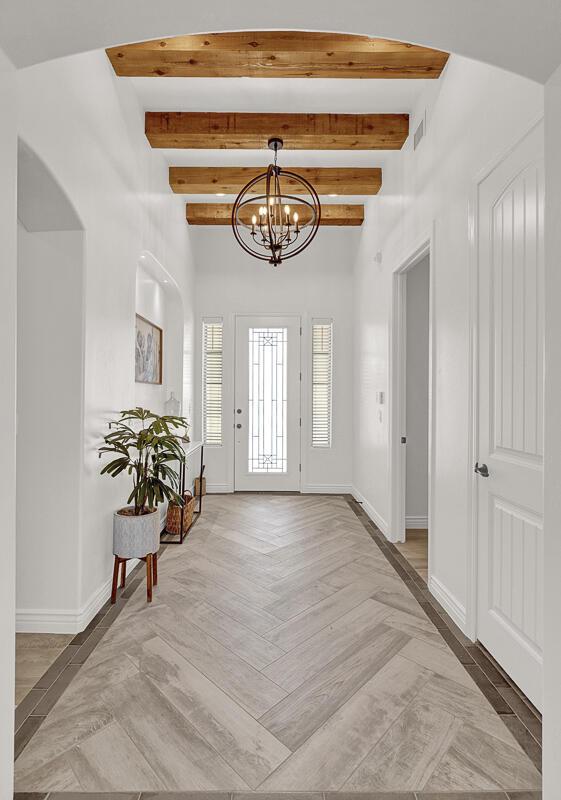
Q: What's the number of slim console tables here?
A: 1